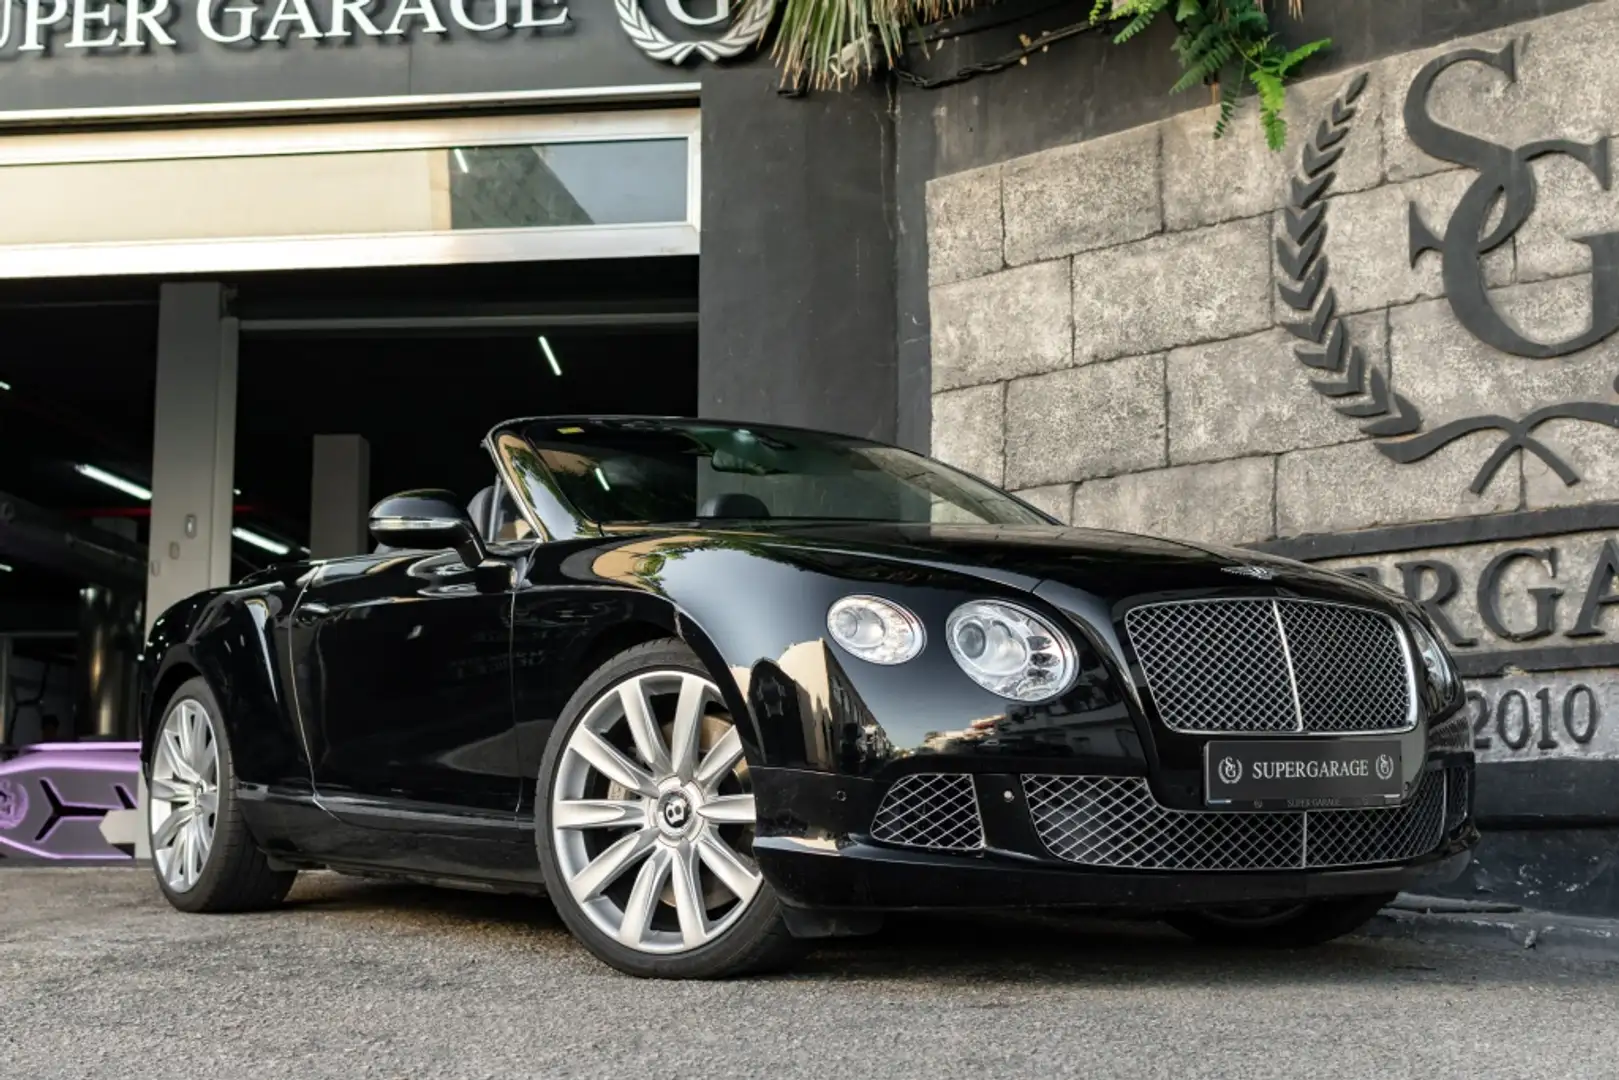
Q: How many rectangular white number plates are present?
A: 0